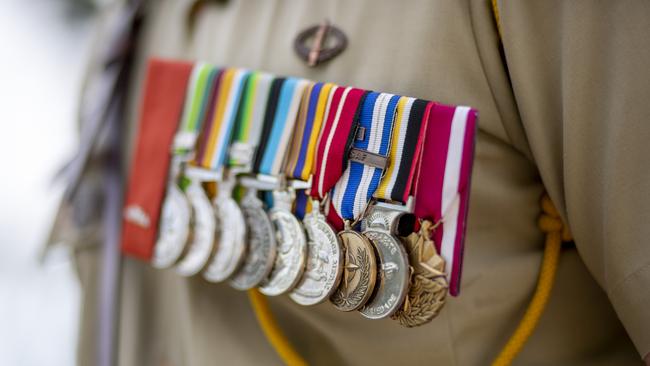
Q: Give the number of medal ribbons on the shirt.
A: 10